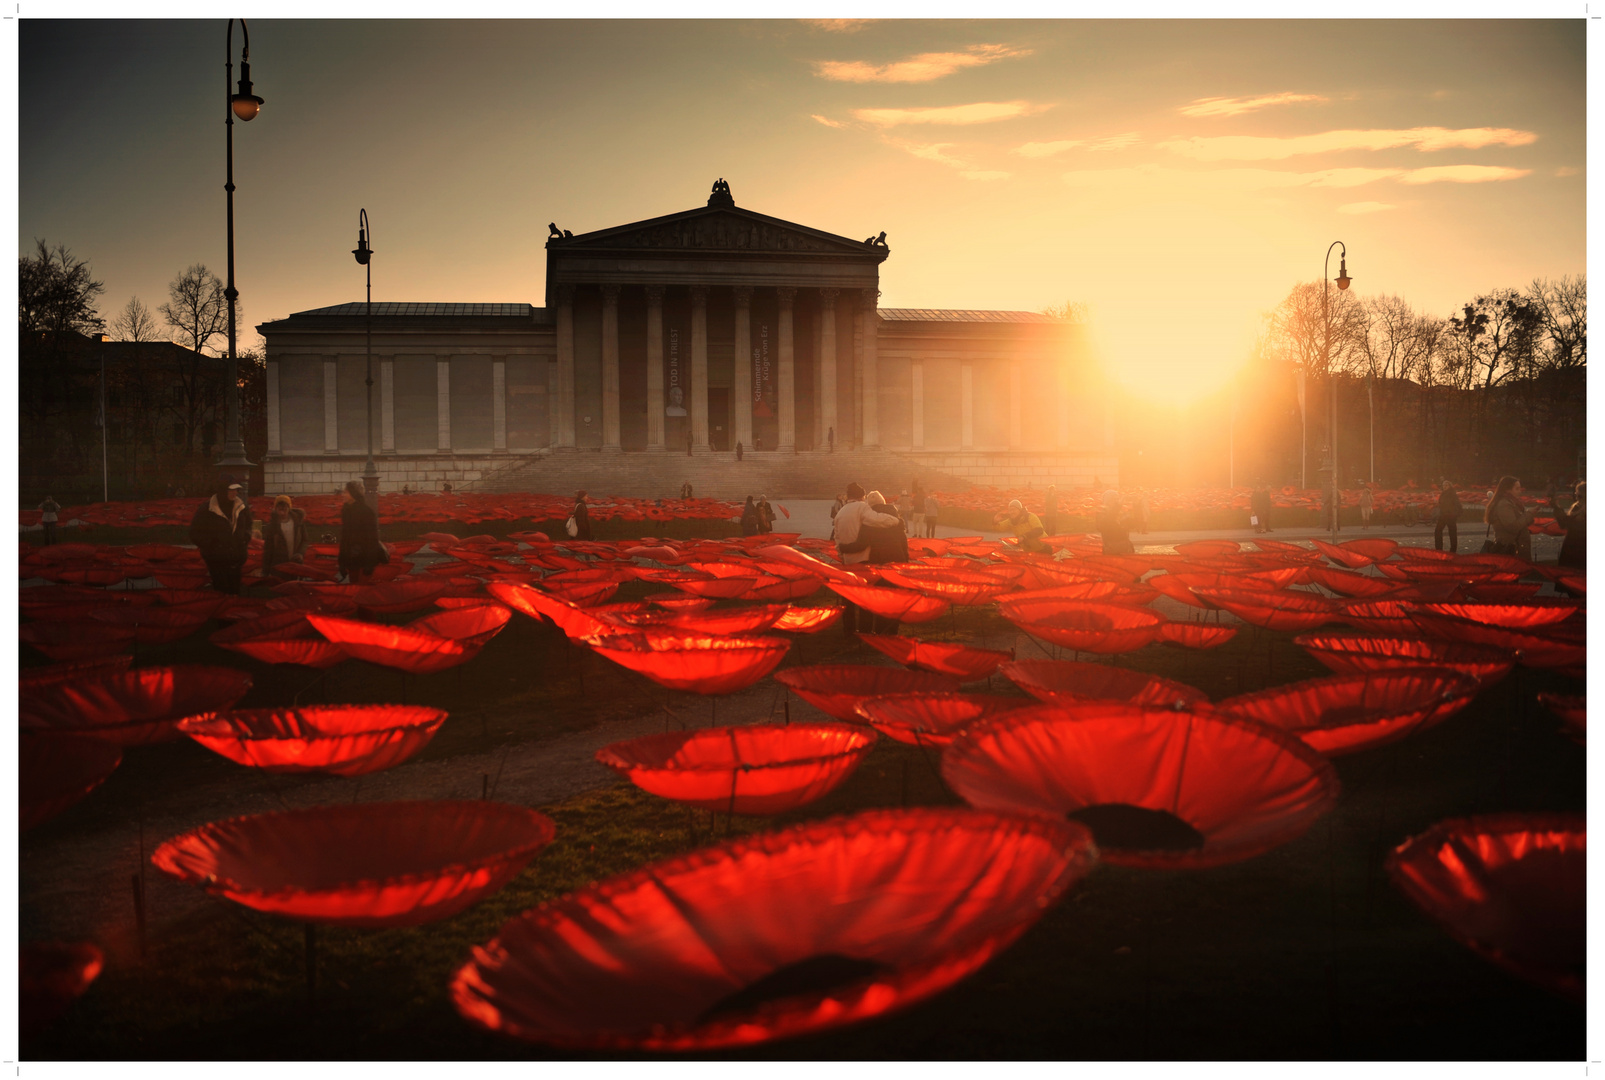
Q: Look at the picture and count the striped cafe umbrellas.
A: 0